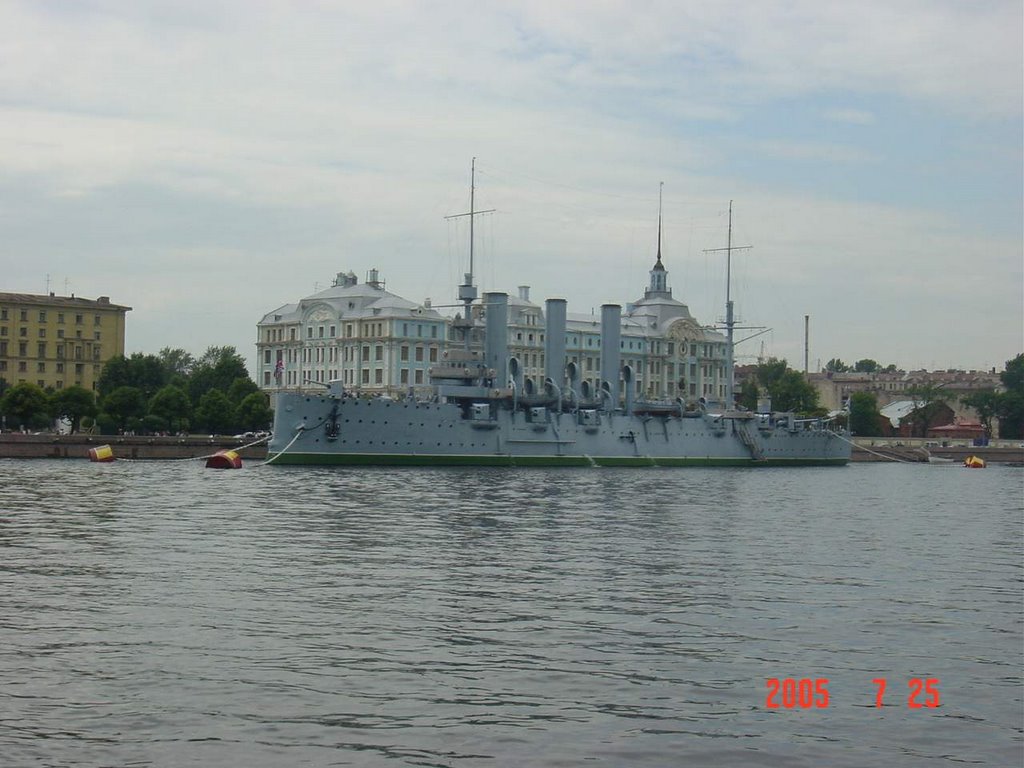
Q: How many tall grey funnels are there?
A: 3